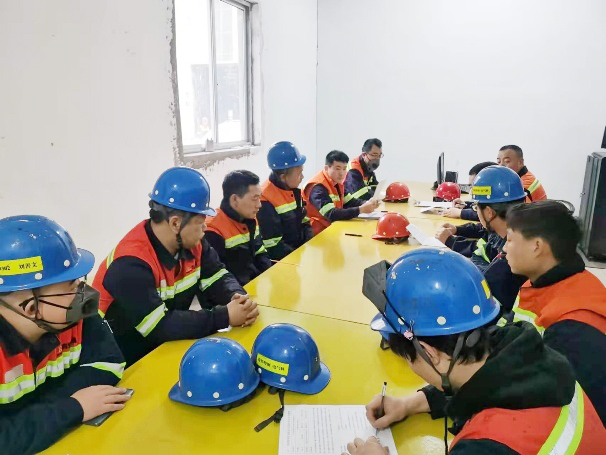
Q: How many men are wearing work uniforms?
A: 11